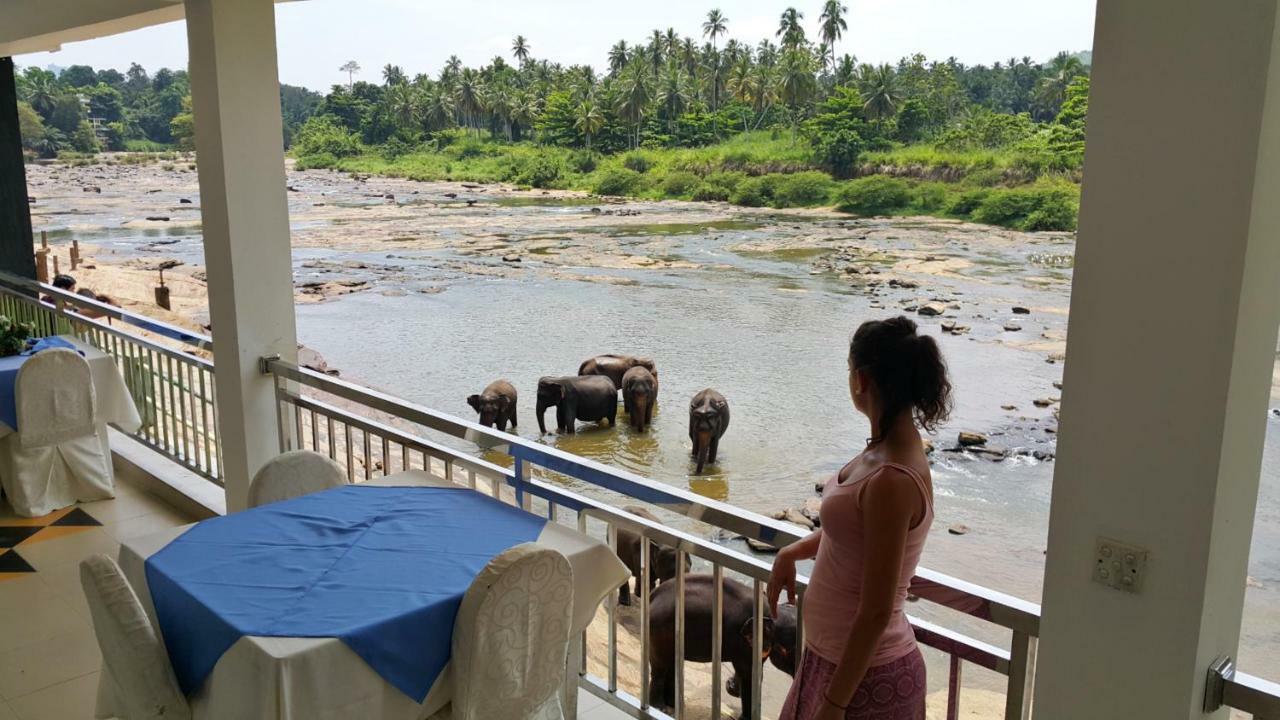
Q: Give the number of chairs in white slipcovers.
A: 4